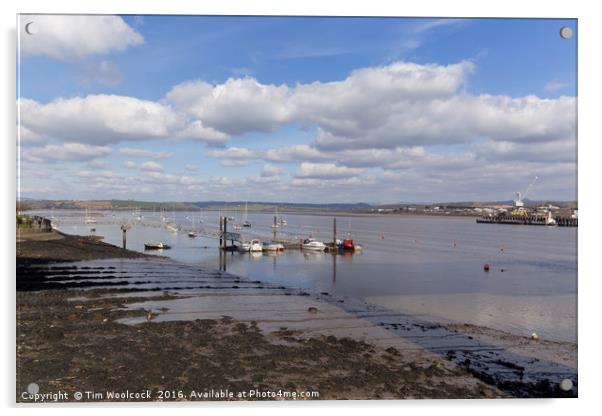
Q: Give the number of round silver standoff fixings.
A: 4